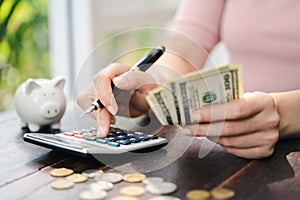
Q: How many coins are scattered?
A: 15